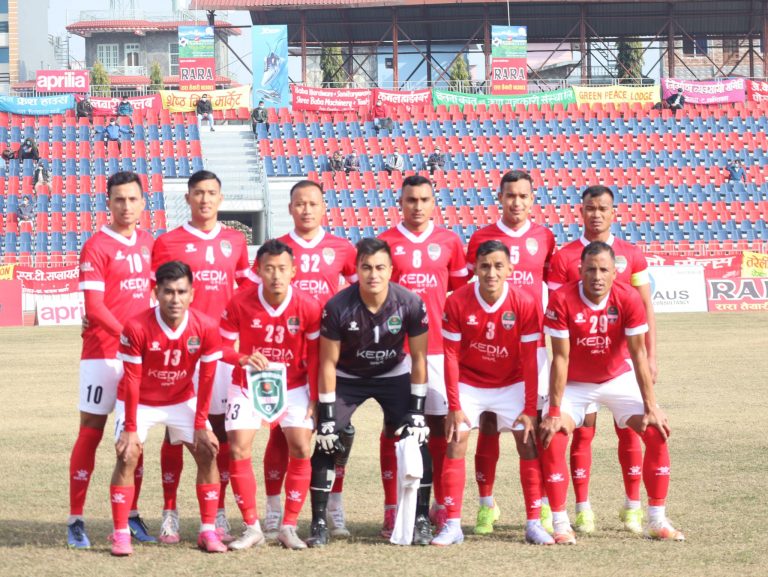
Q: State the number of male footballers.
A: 11